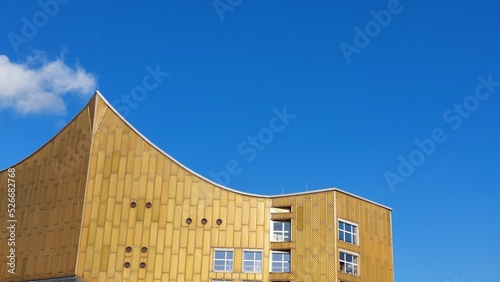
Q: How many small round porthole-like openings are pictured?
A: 9